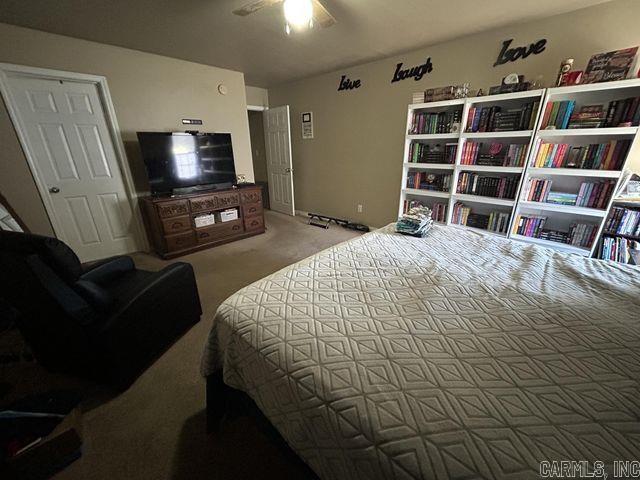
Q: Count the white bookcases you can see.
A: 3